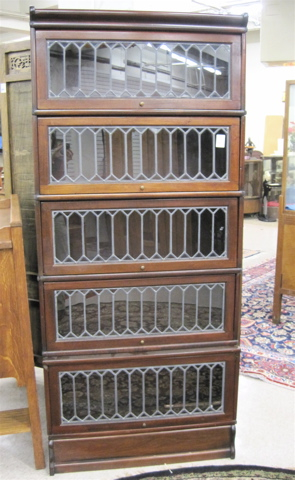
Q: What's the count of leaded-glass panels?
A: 5